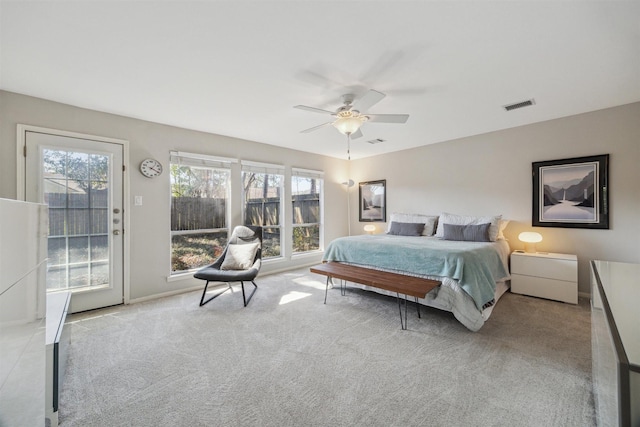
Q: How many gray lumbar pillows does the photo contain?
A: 2